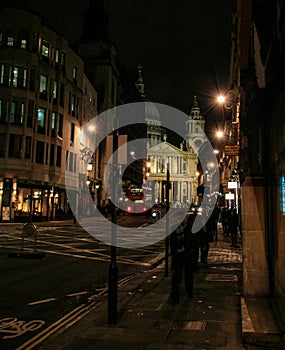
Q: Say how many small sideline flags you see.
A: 0